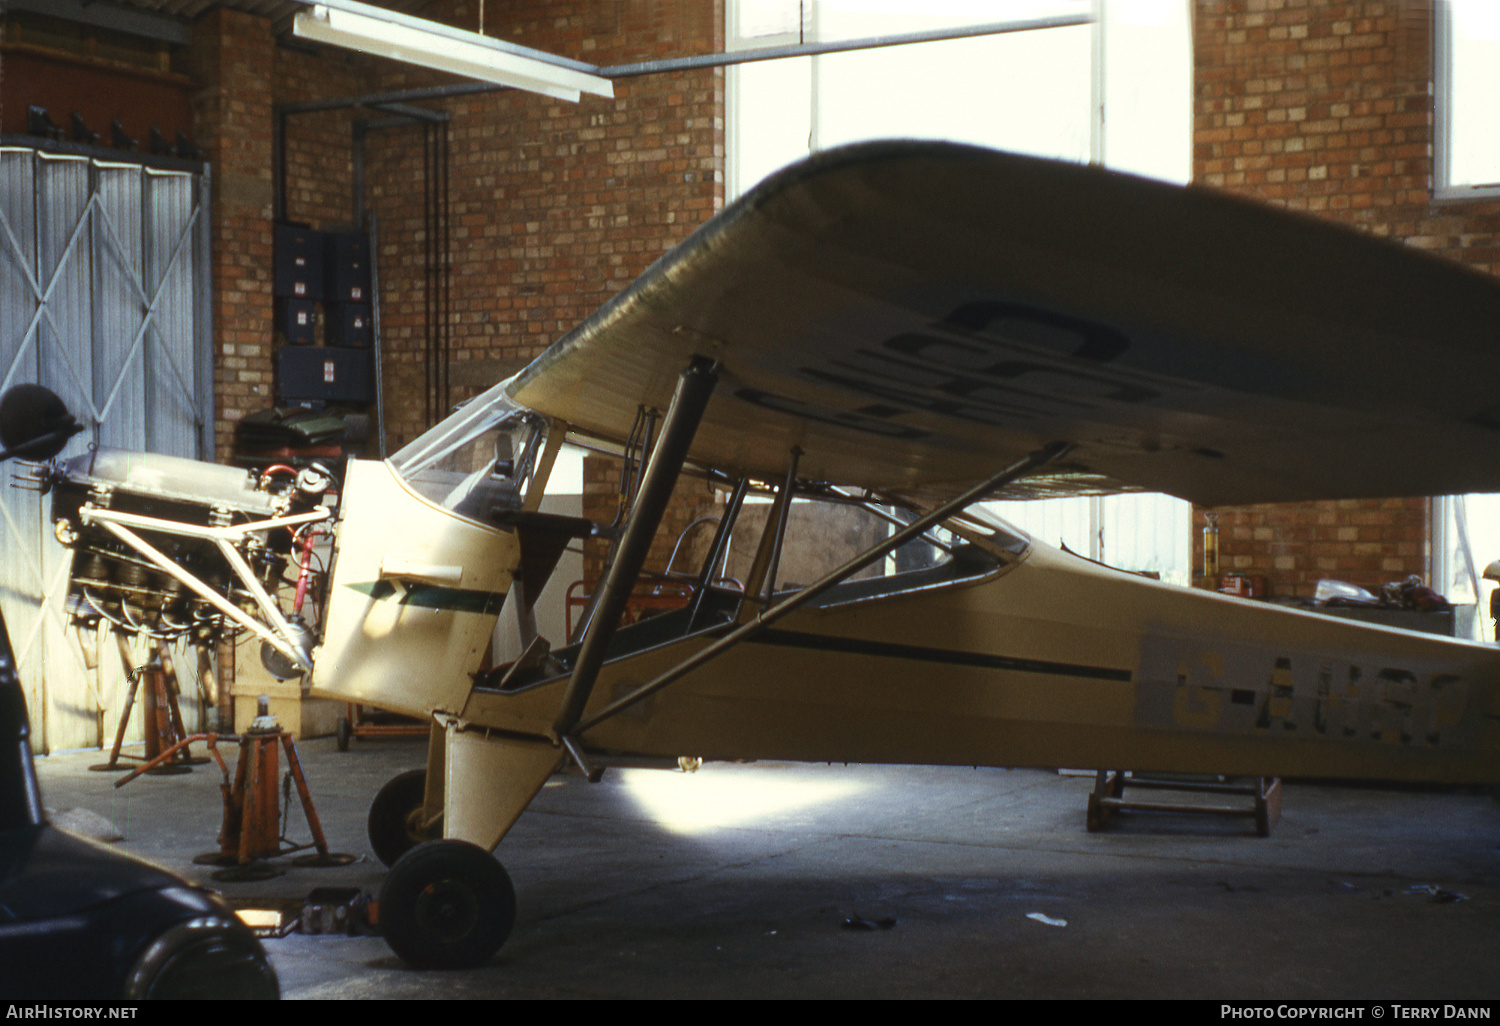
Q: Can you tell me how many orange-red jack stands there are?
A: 2